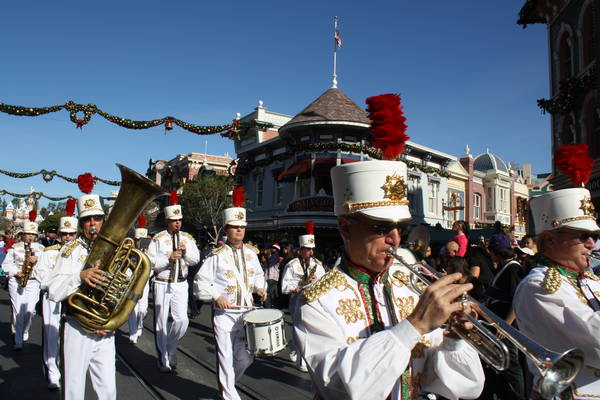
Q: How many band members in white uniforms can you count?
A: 9